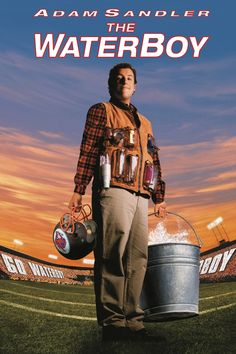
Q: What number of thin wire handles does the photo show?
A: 1